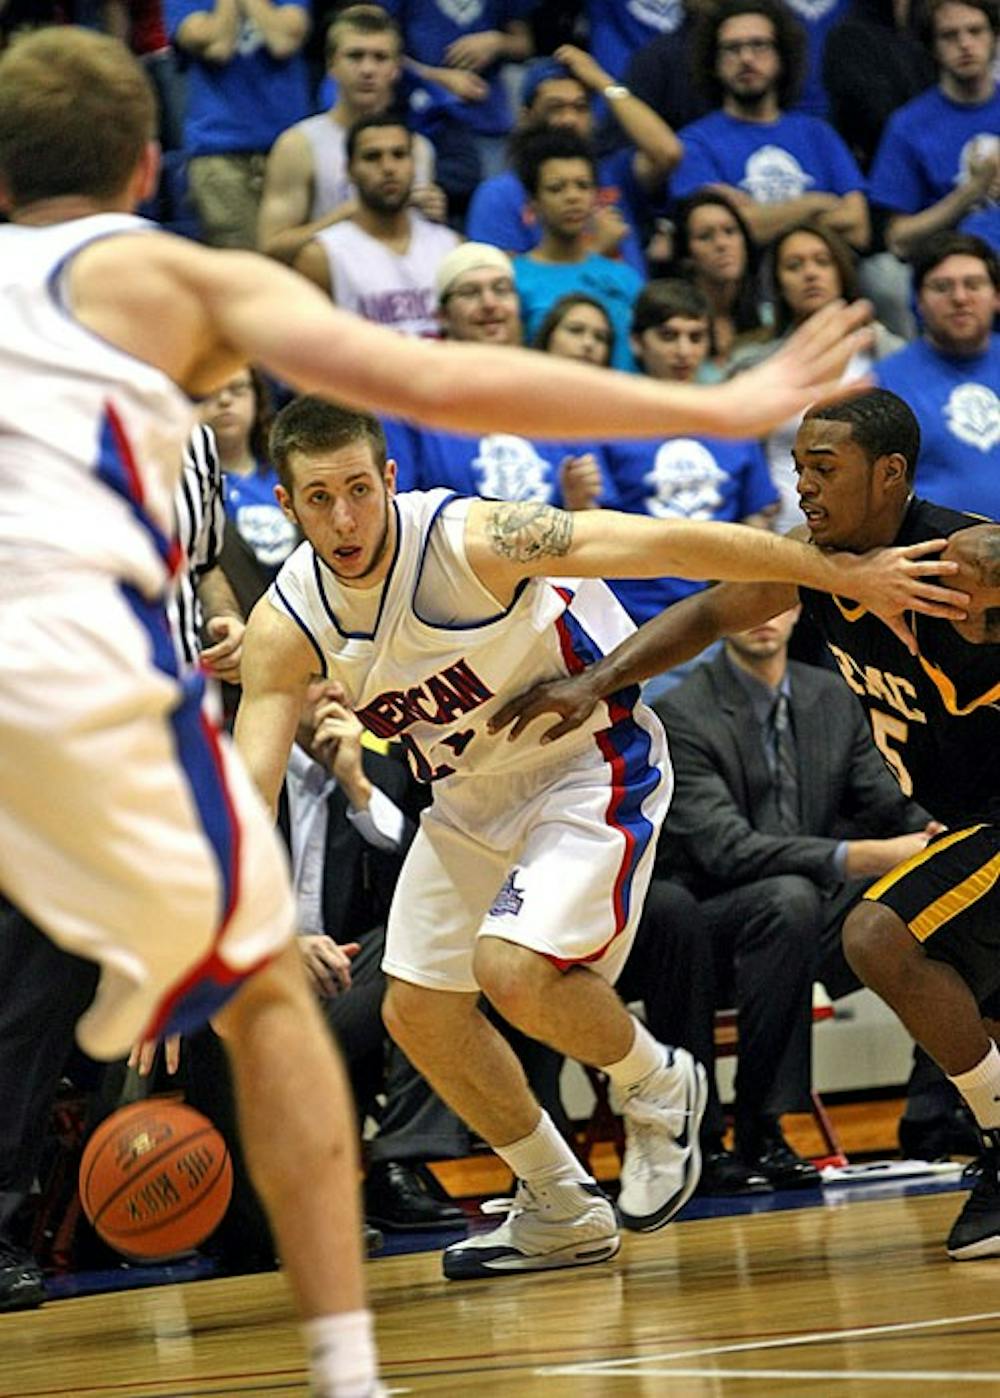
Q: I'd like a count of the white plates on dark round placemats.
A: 0